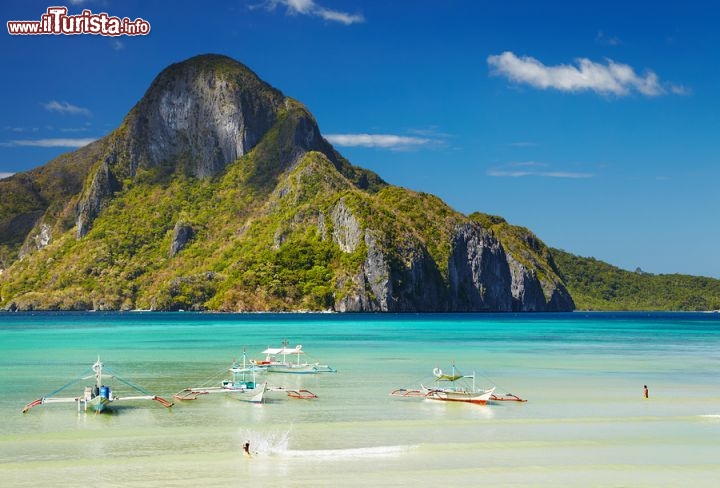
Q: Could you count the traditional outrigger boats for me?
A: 4